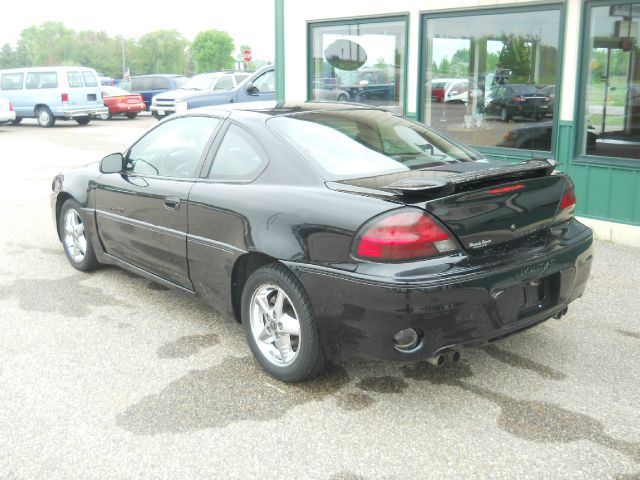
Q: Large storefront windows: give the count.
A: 3